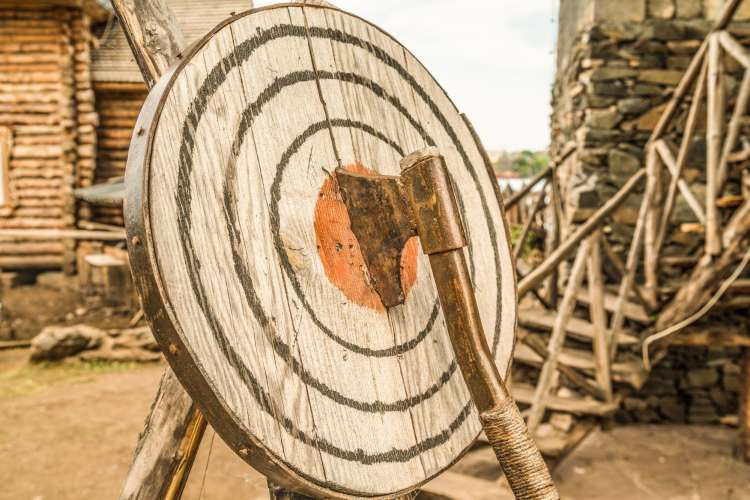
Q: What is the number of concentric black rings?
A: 3